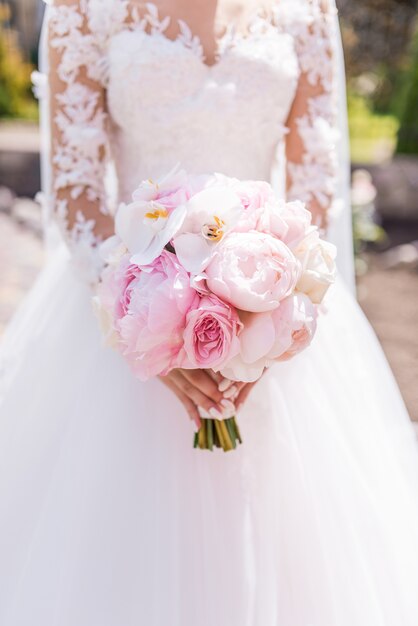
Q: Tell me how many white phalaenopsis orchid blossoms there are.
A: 2